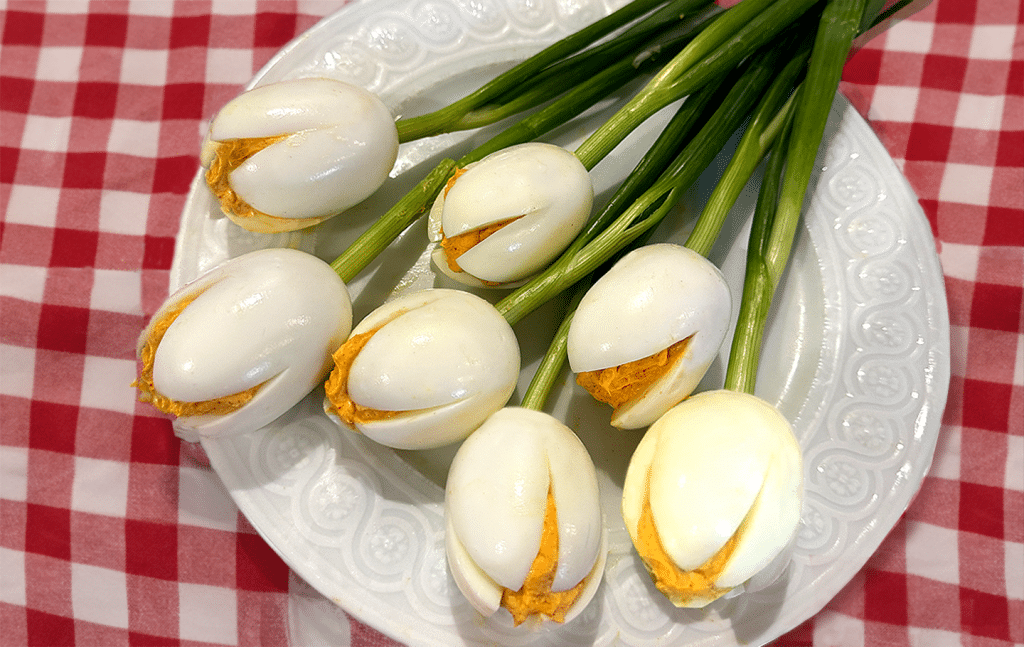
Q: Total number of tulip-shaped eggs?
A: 7